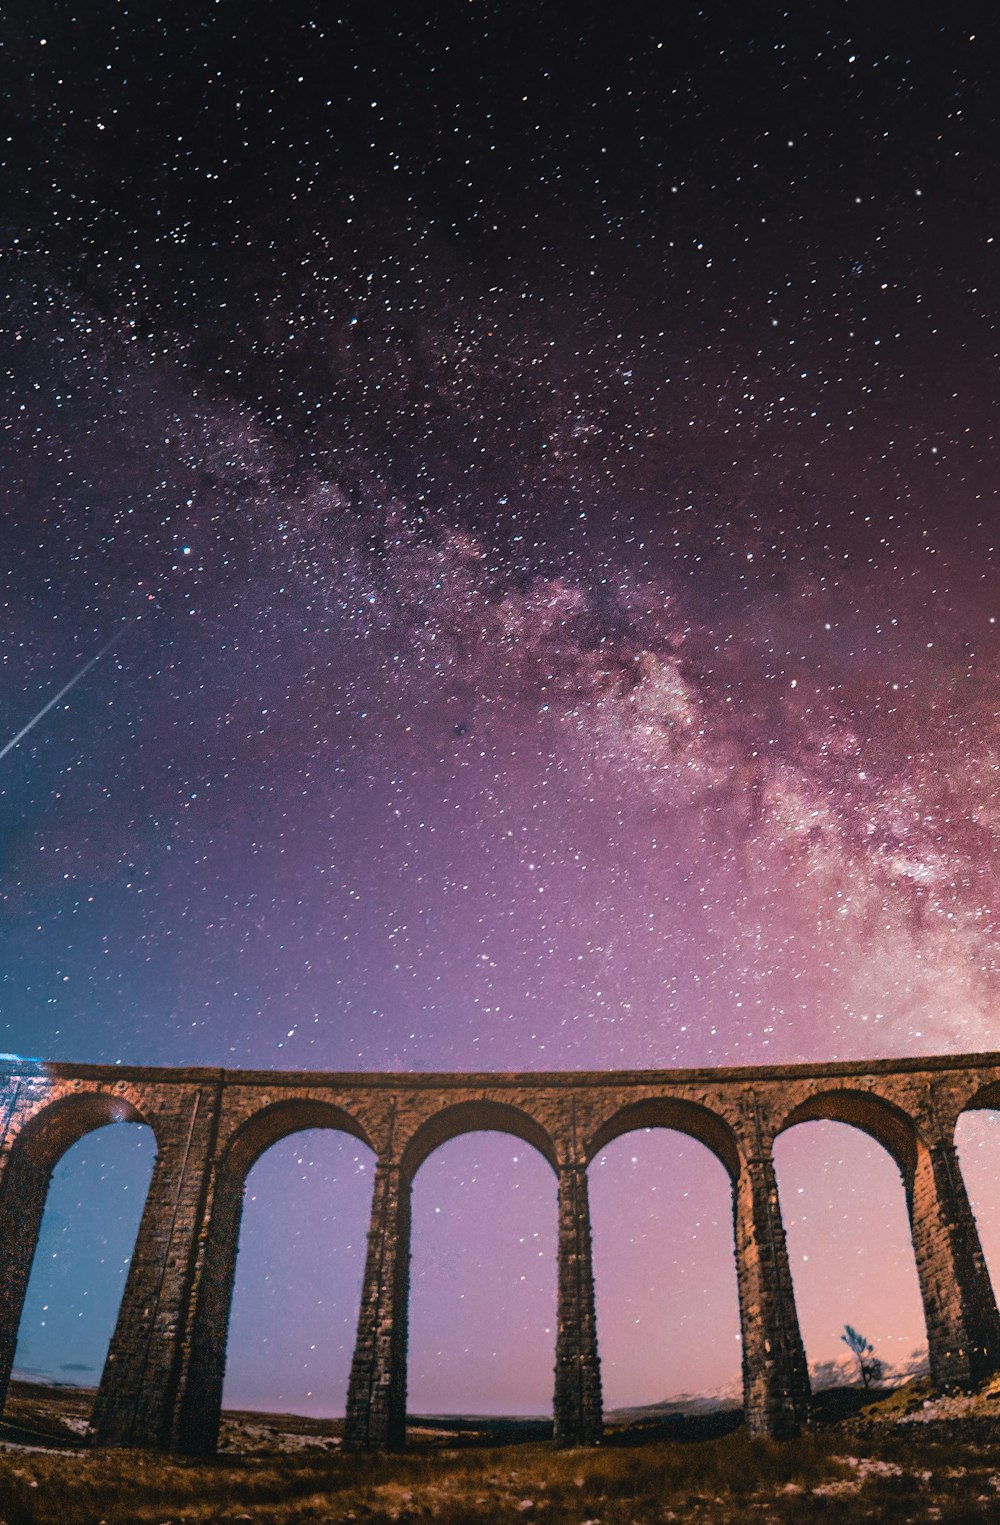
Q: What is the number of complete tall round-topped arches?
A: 5